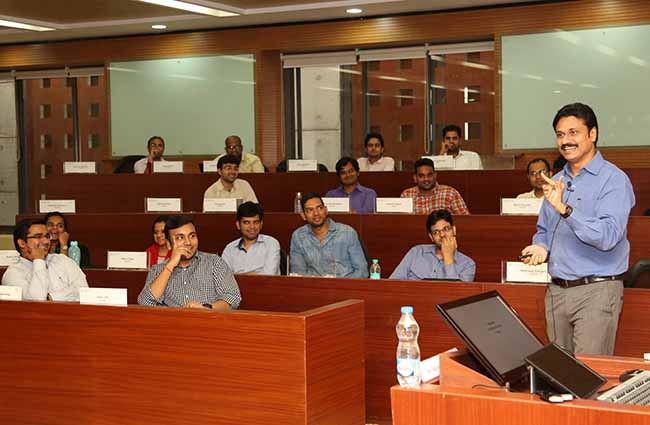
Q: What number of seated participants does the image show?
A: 15